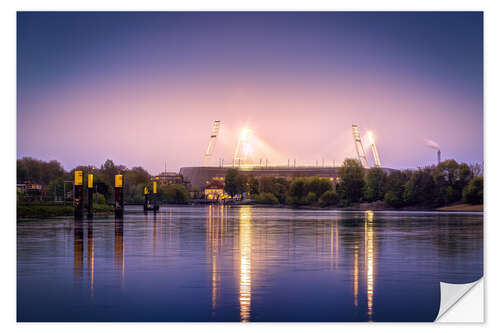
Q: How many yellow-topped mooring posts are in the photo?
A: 5